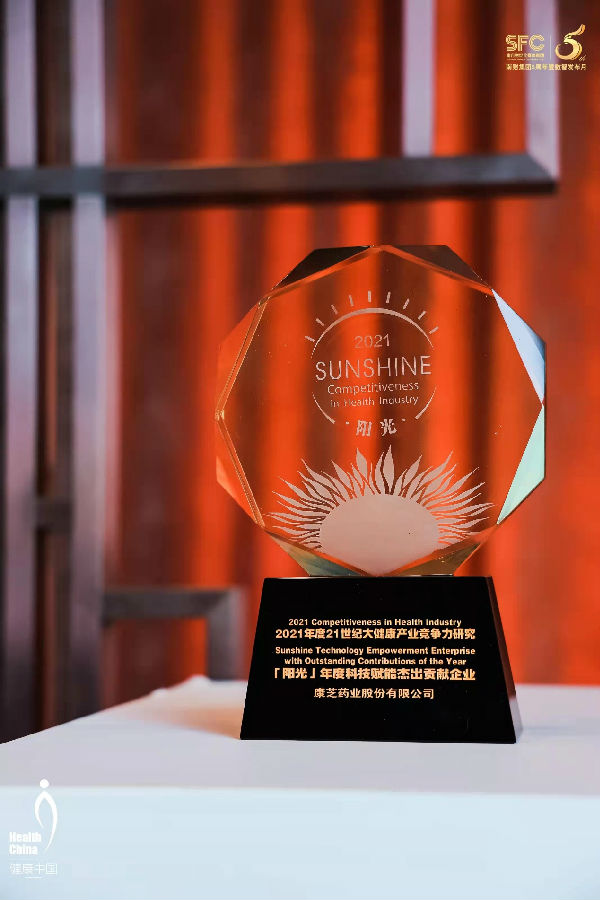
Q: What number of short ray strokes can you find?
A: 9